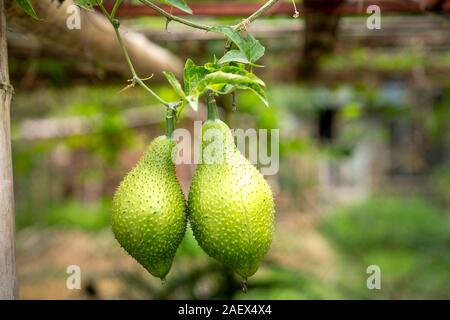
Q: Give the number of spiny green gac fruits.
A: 2